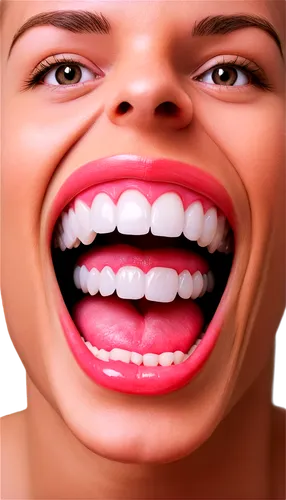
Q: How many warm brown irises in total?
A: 2